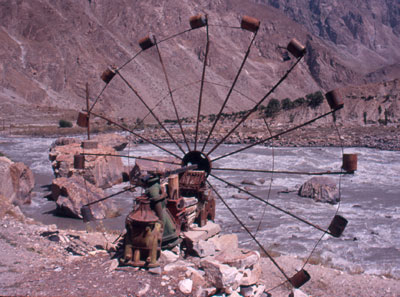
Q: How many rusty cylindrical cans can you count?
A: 12